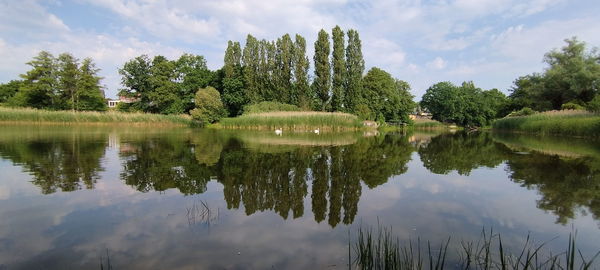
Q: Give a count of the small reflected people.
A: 0